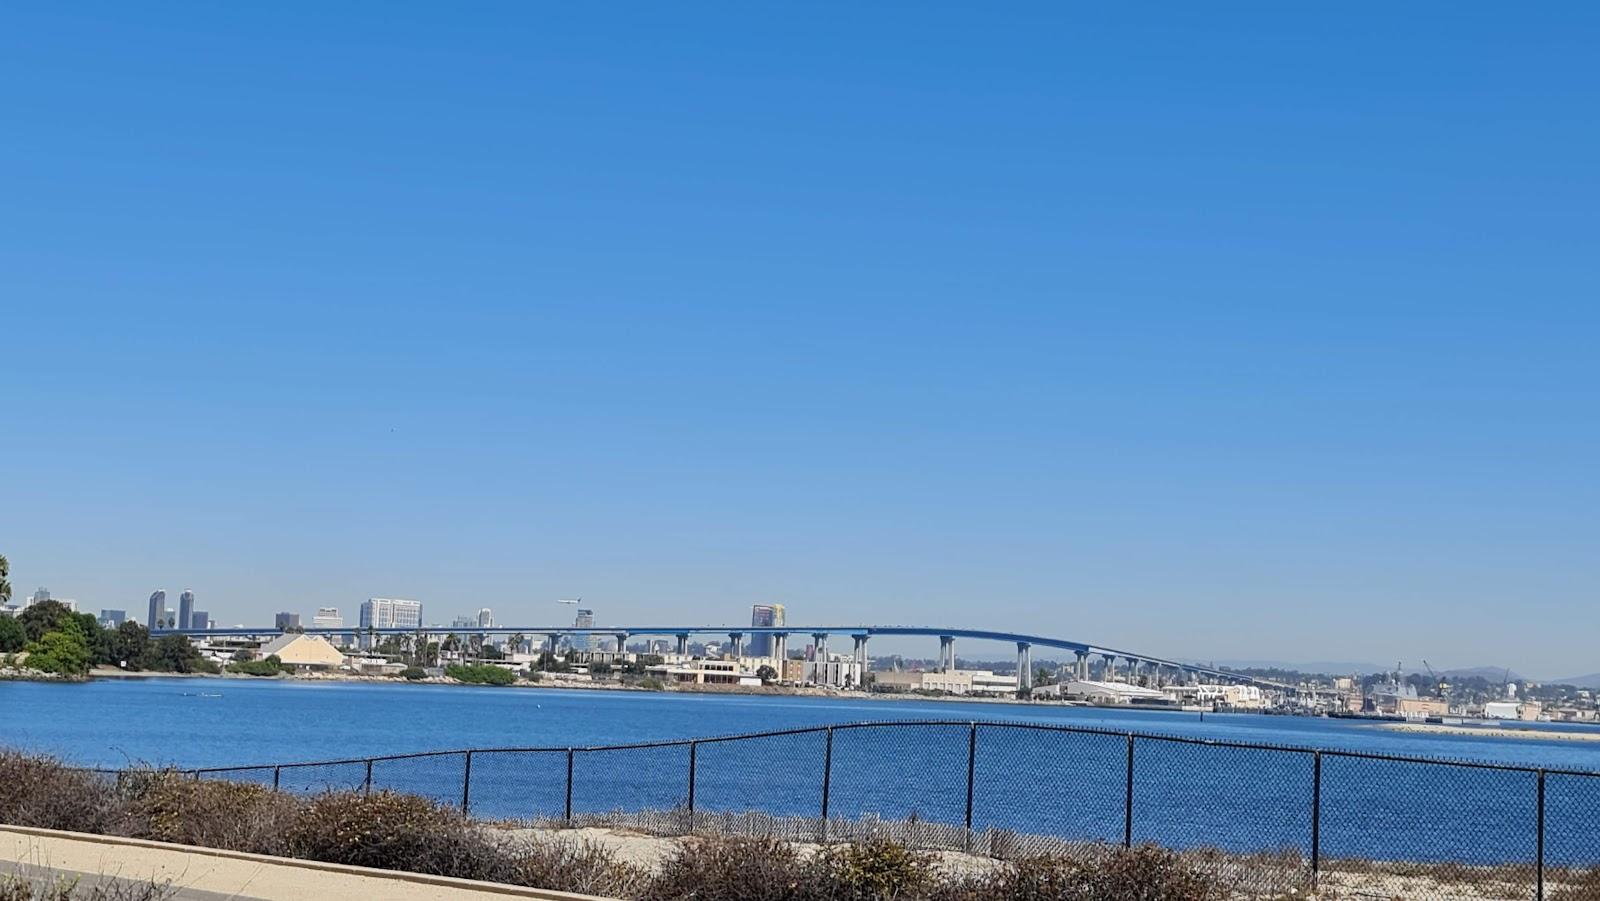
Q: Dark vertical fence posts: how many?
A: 11